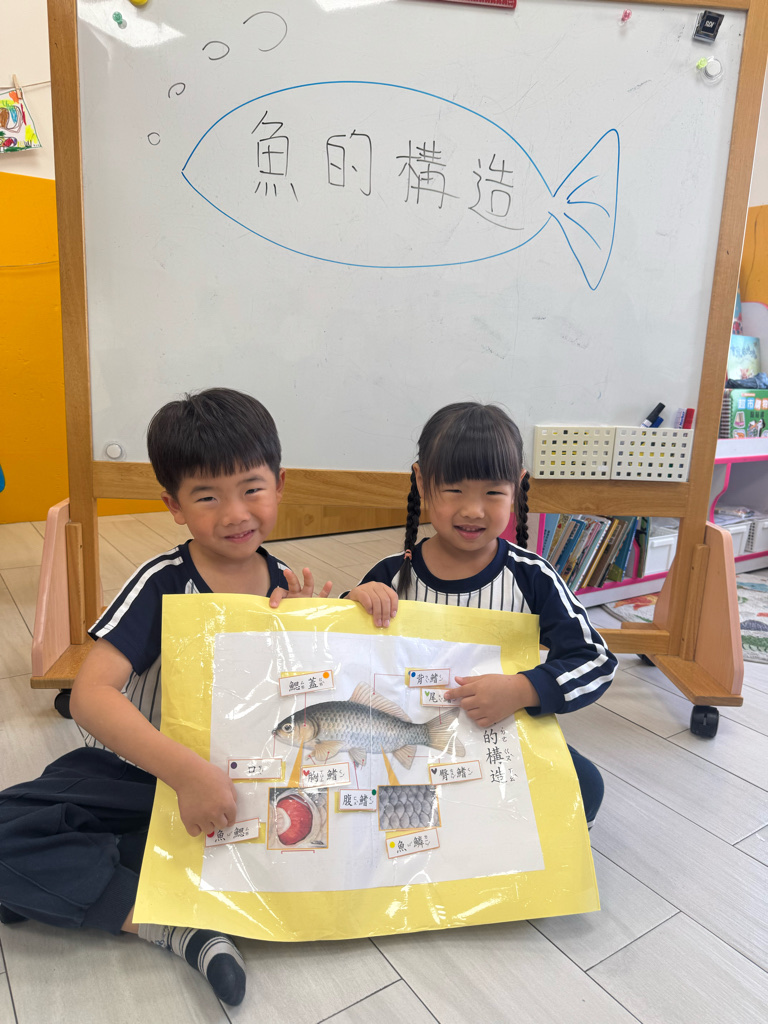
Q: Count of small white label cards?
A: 9